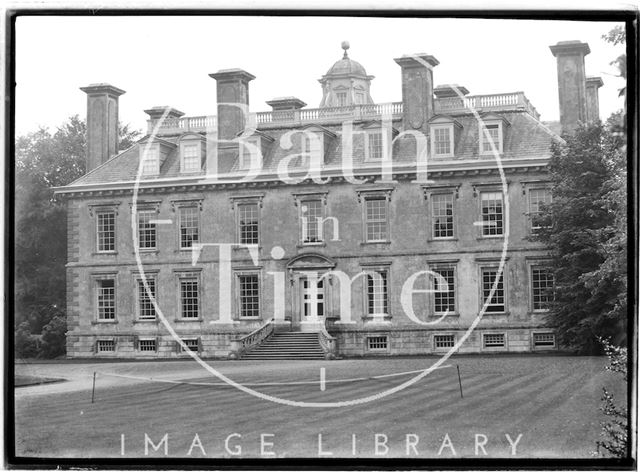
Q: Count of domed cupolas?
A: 1